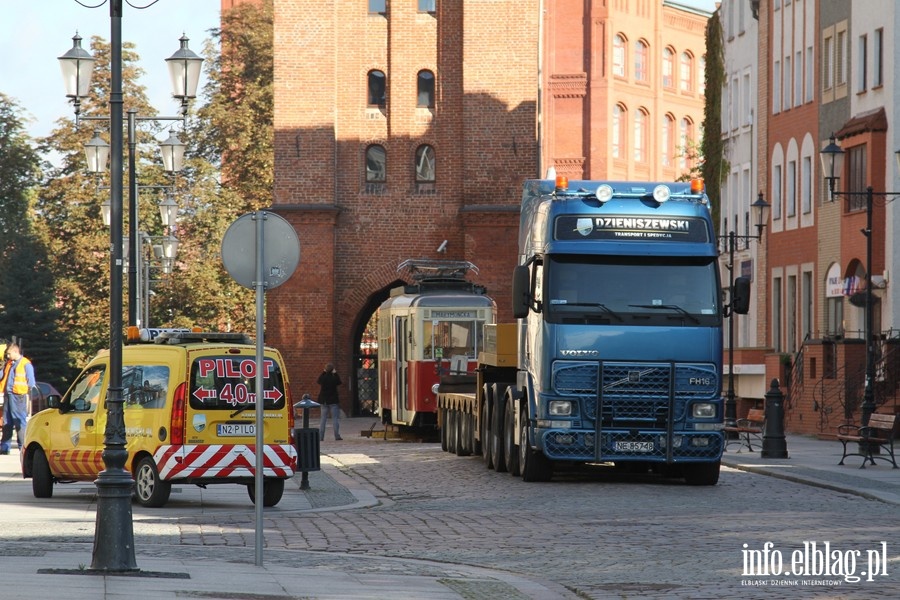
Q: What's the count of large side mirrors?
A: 2